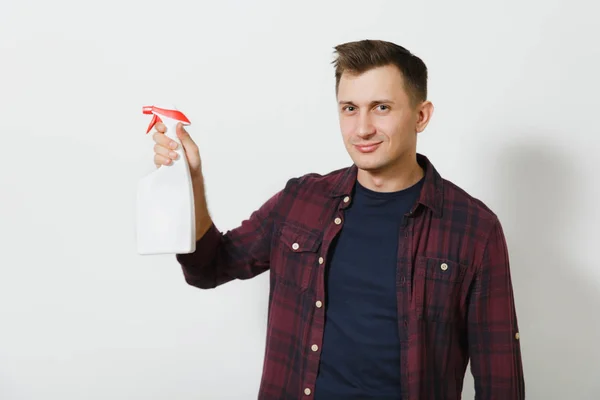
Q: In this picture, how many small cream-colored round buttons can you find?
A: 9